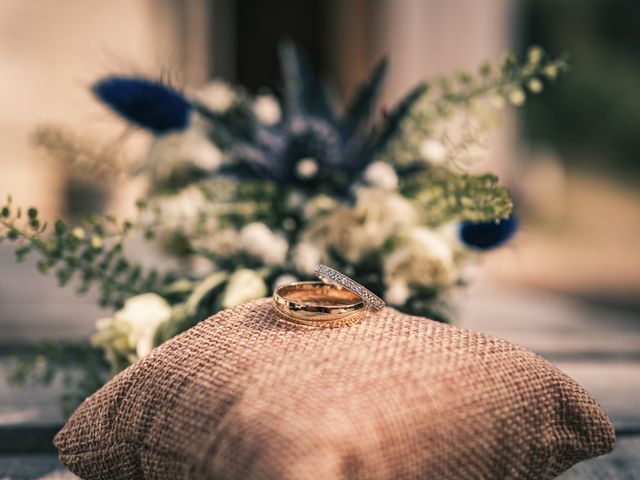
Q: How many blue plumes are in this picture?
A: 2